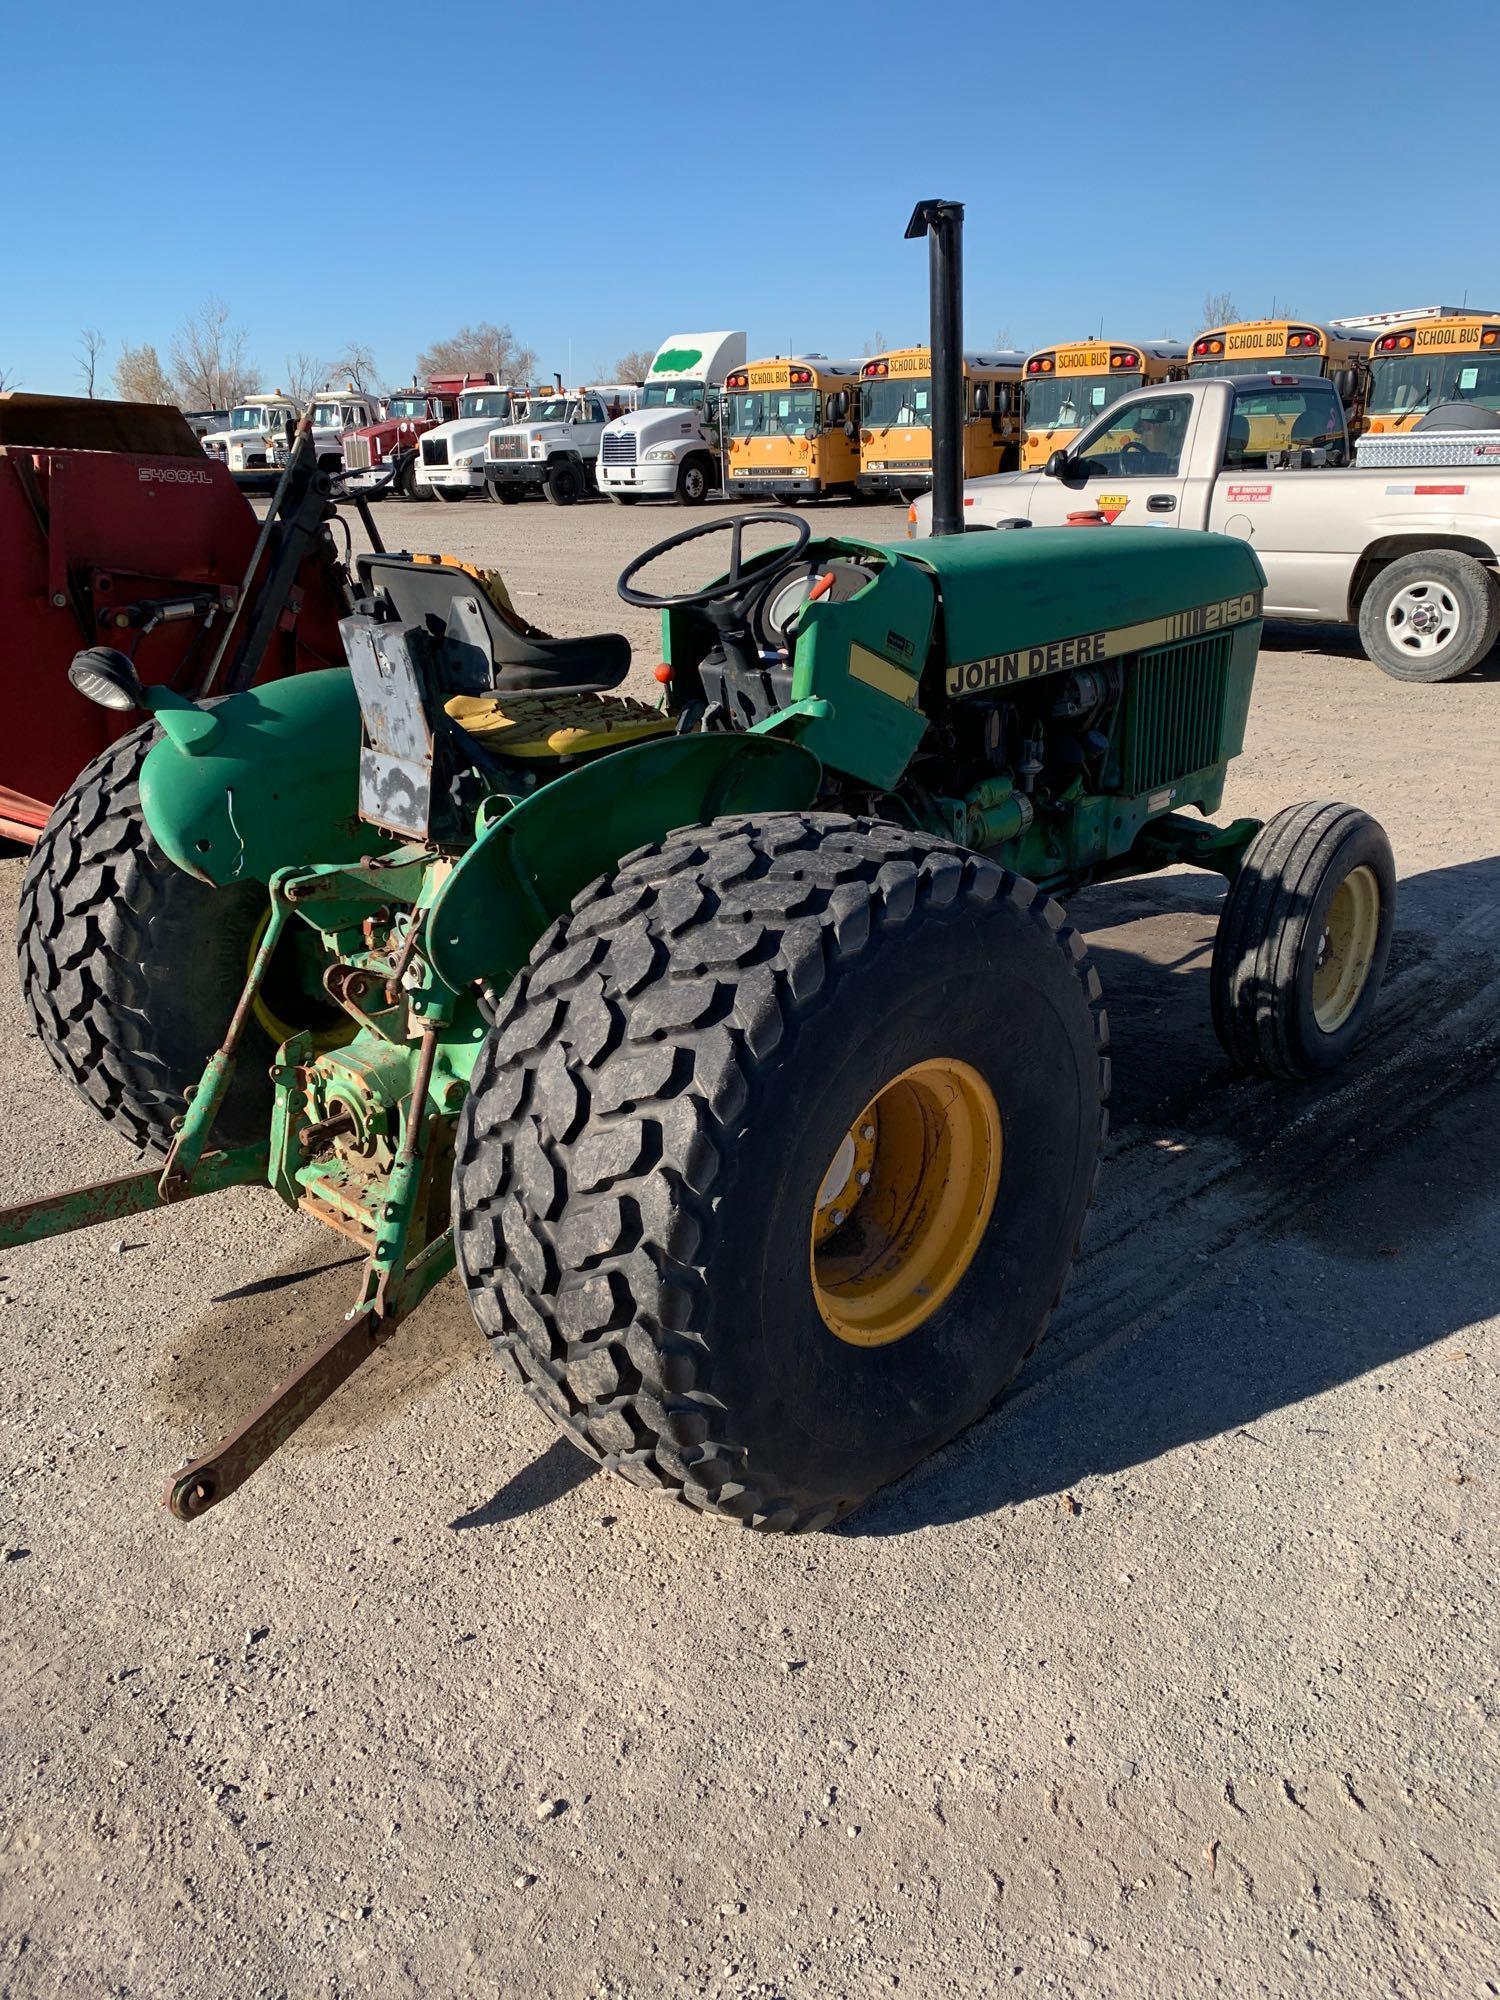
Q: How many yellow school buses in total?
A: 5